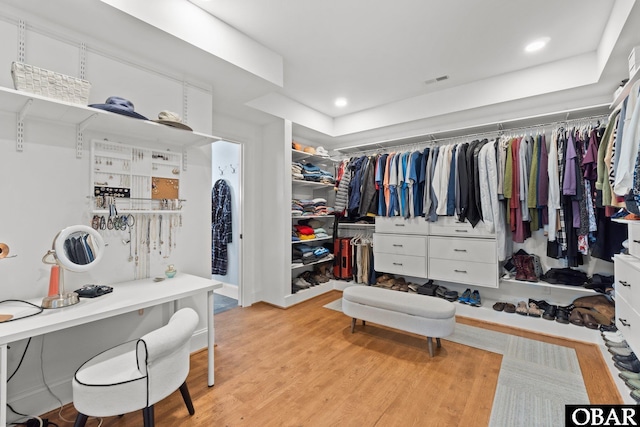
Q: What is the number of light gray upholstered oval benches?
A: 1